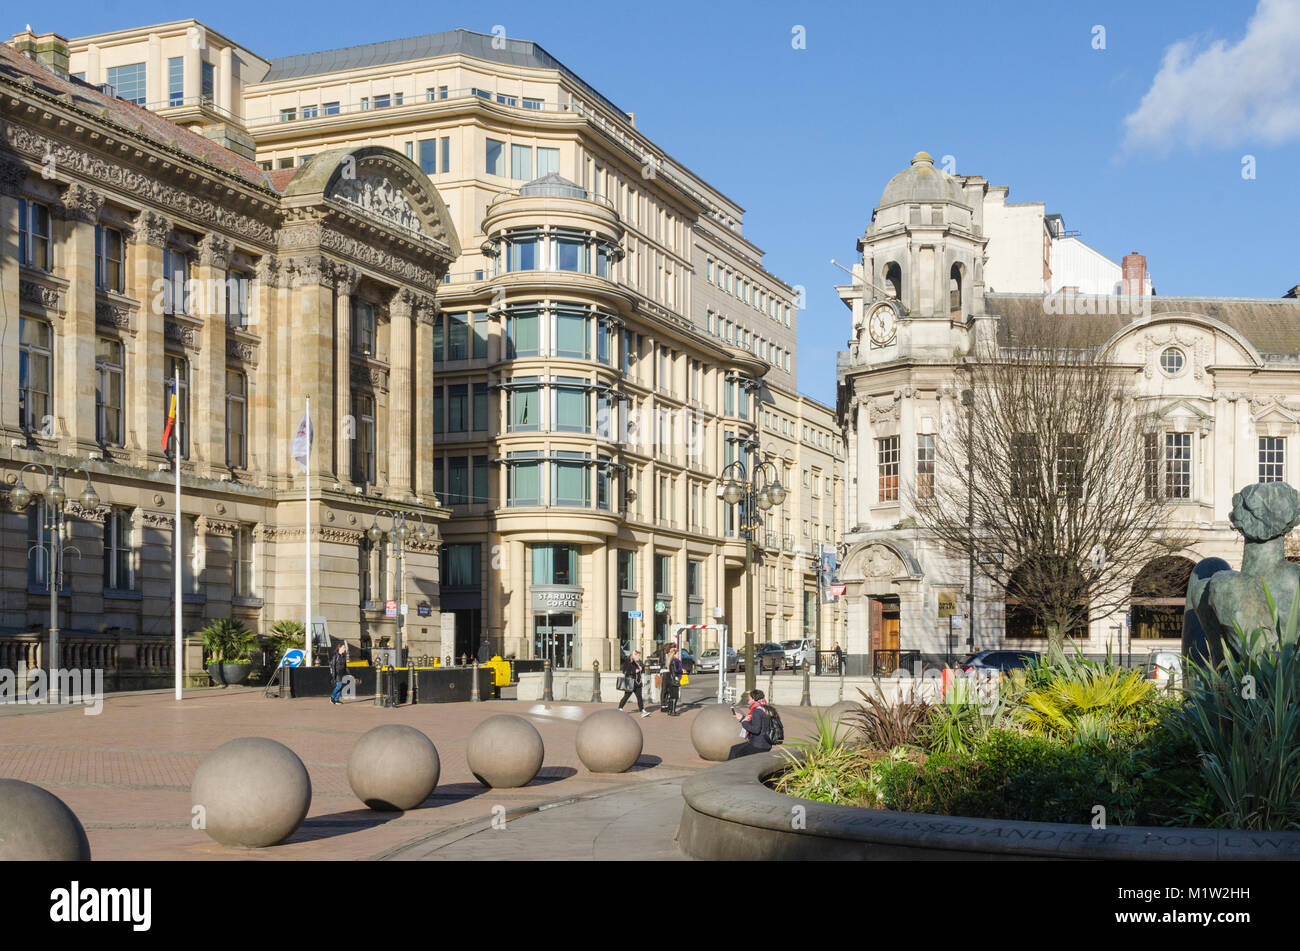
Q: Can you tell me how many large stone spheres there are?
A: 7